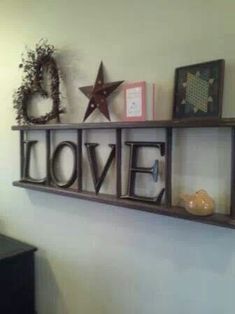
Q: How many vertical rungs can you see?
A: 6